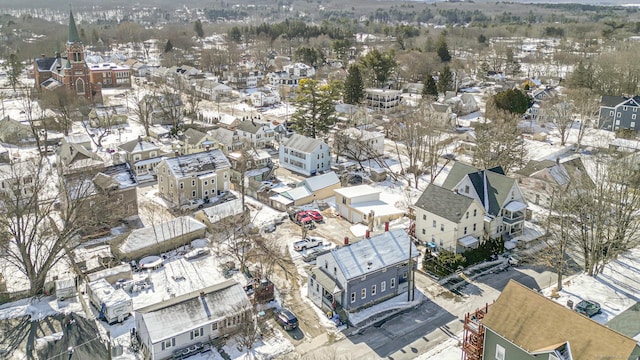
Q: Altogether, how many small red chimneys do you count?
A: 3